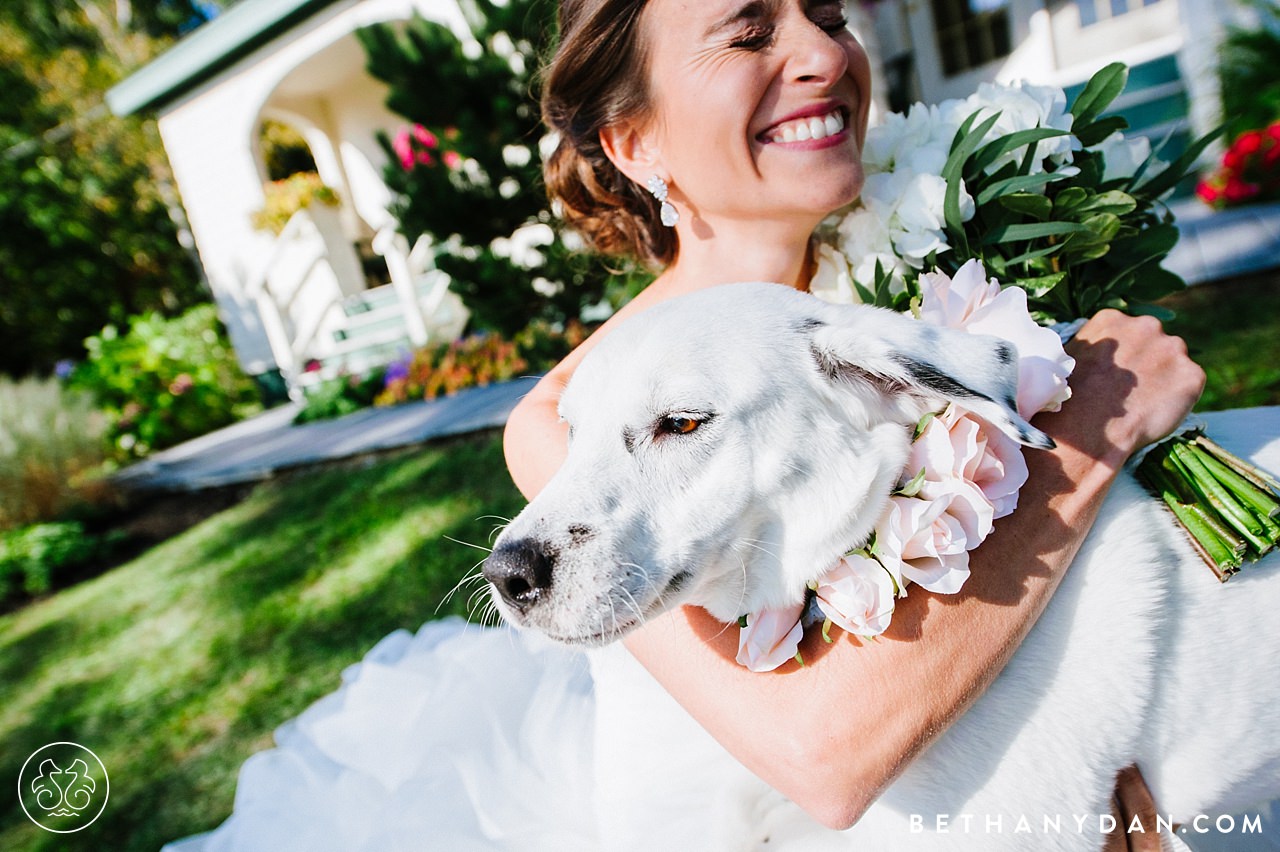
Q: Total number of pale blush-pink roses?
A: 5